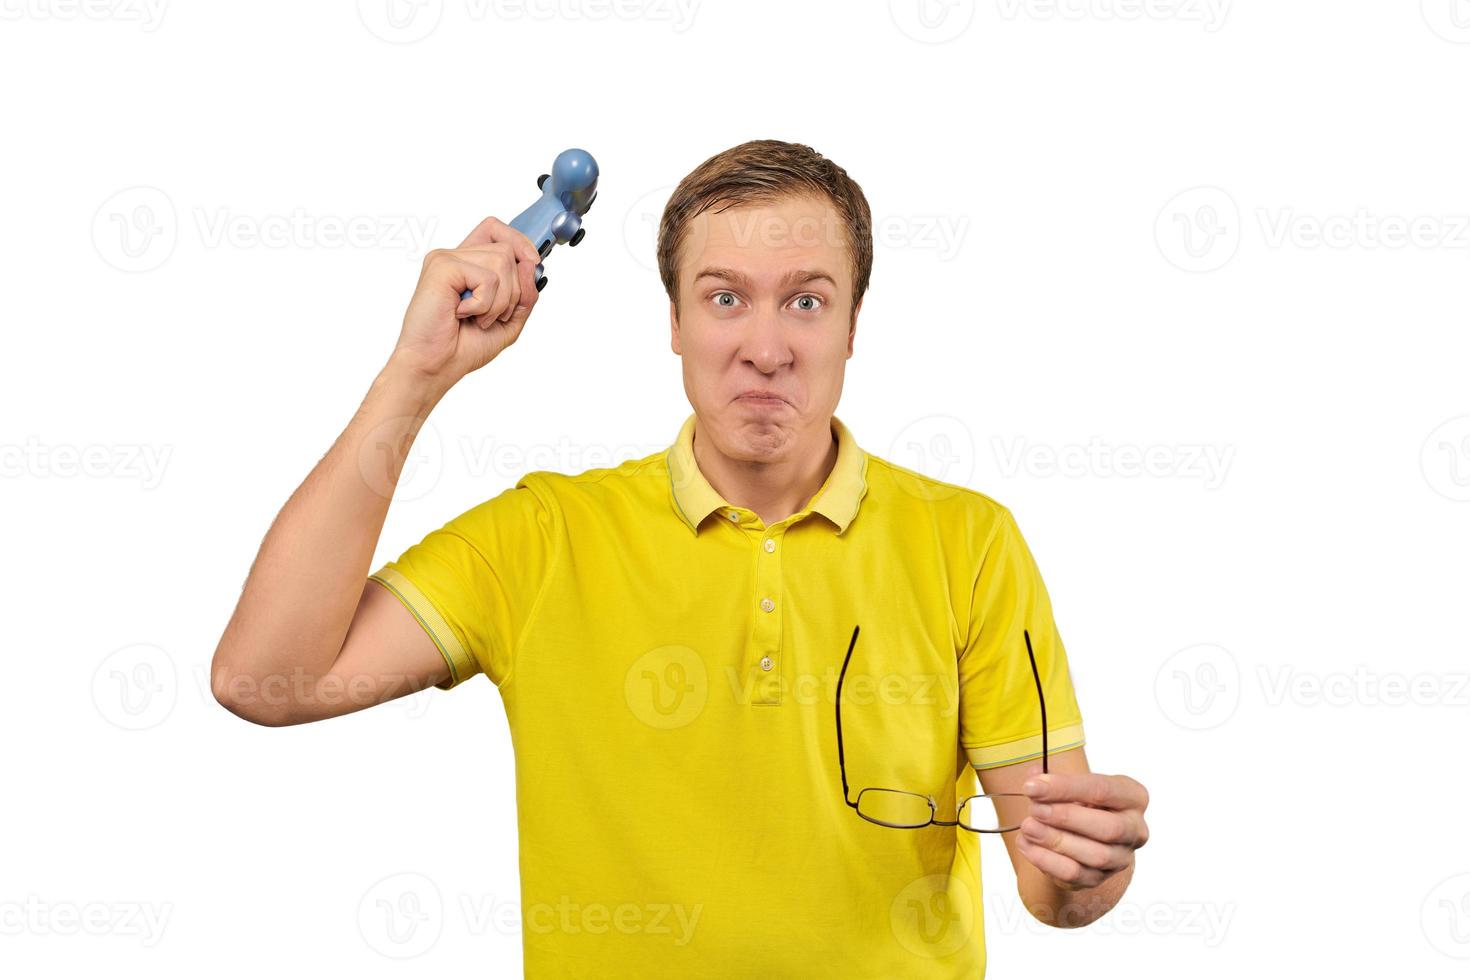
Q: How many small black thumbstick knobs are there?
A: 2